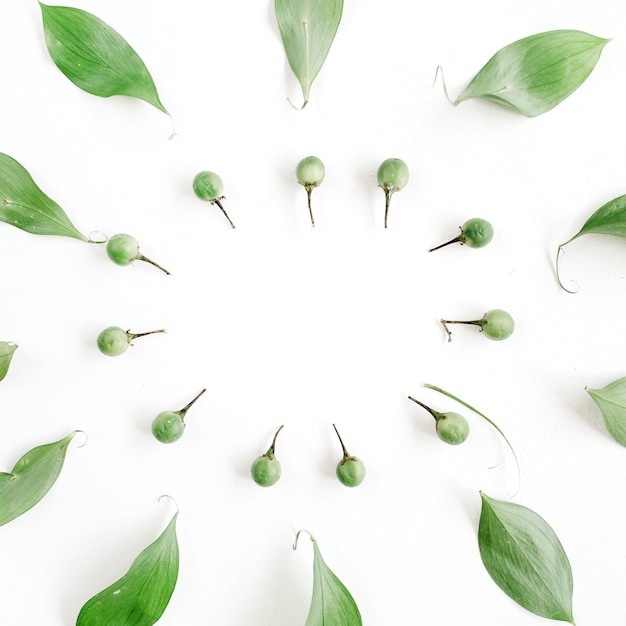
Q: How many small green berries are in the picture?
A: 11